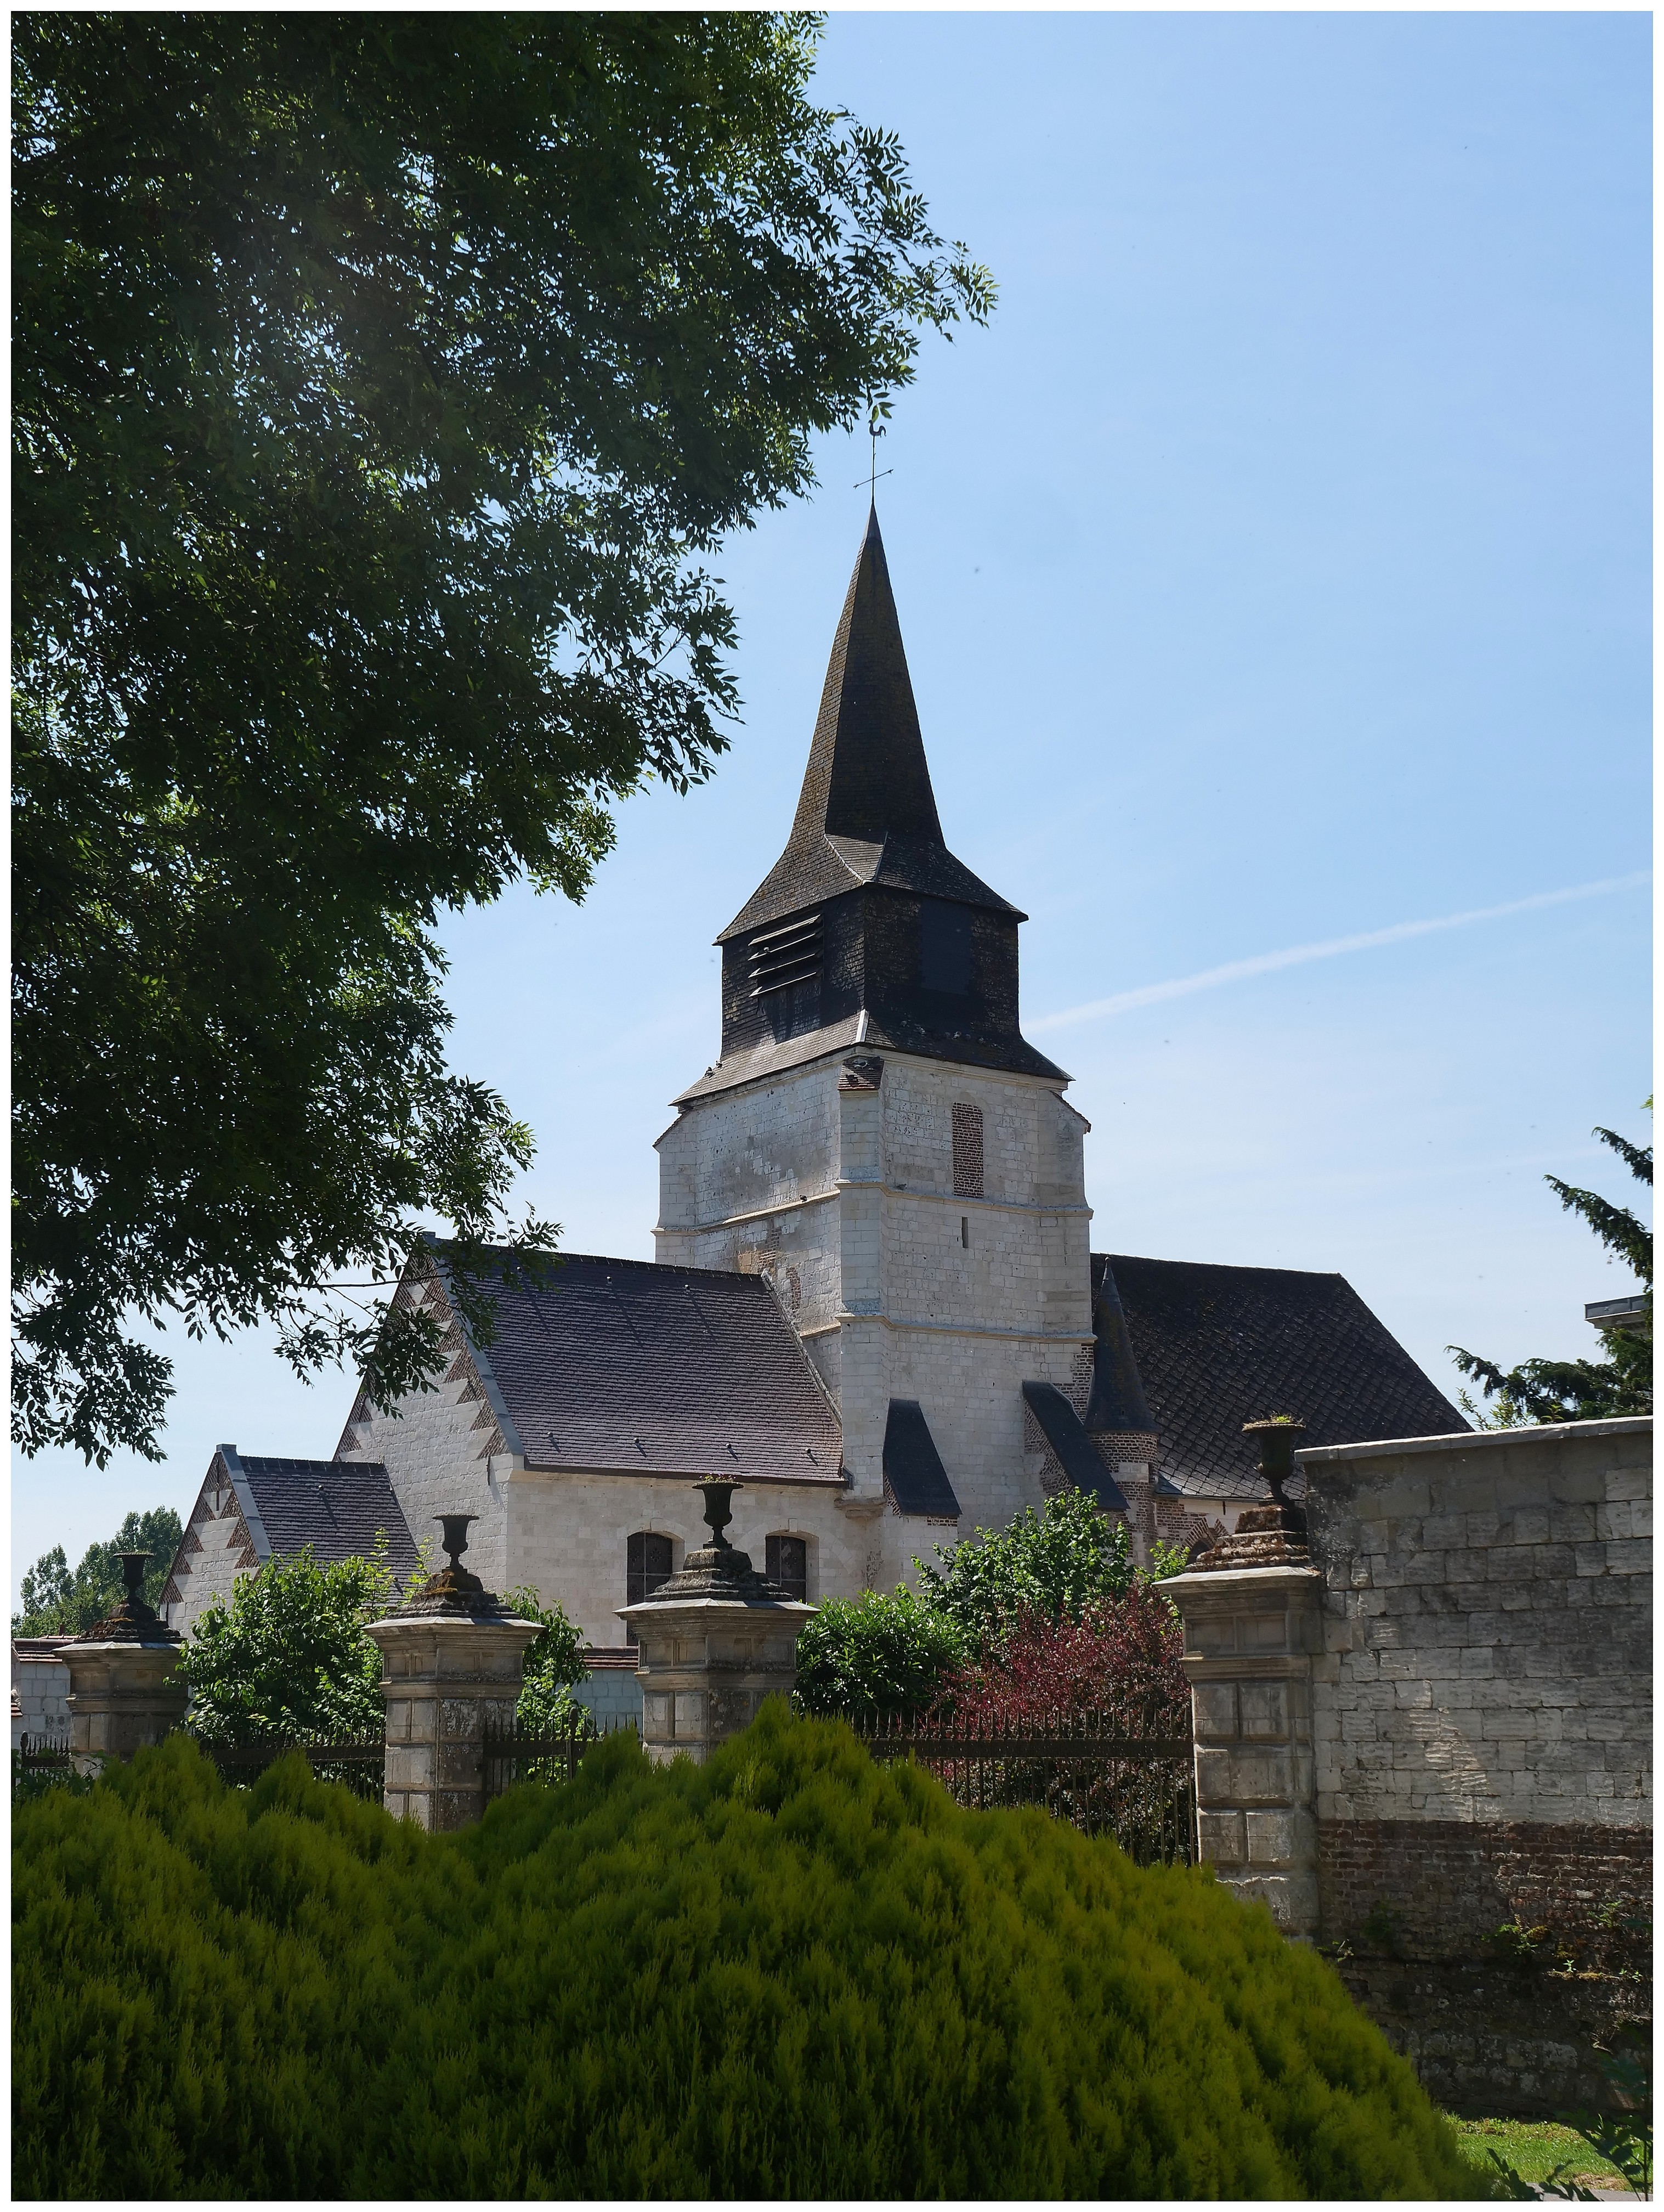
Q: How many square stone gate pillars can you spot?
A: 4